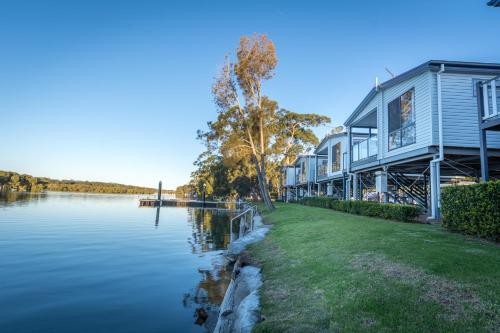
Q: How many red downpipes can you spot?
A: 0